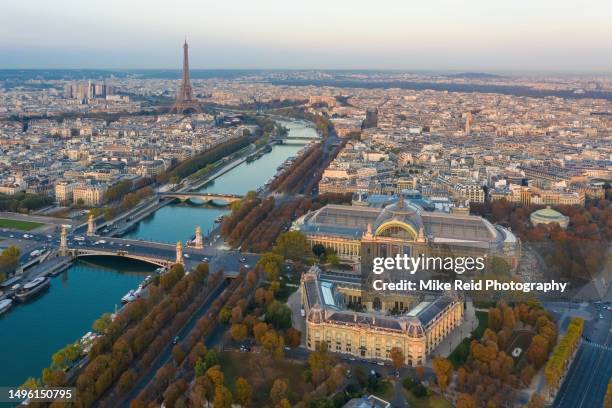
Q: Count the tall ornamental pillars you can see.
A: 4